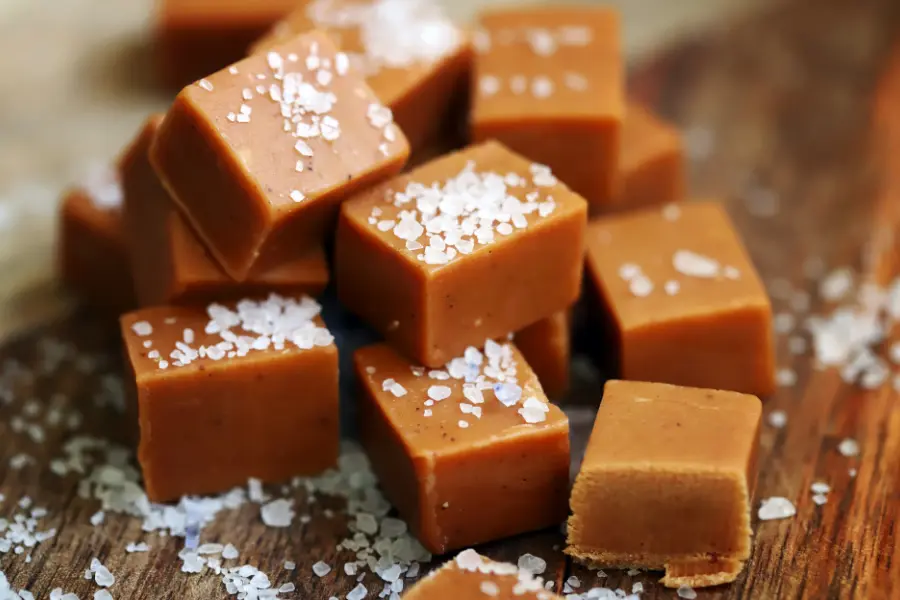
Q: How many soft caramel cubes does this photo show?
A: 14